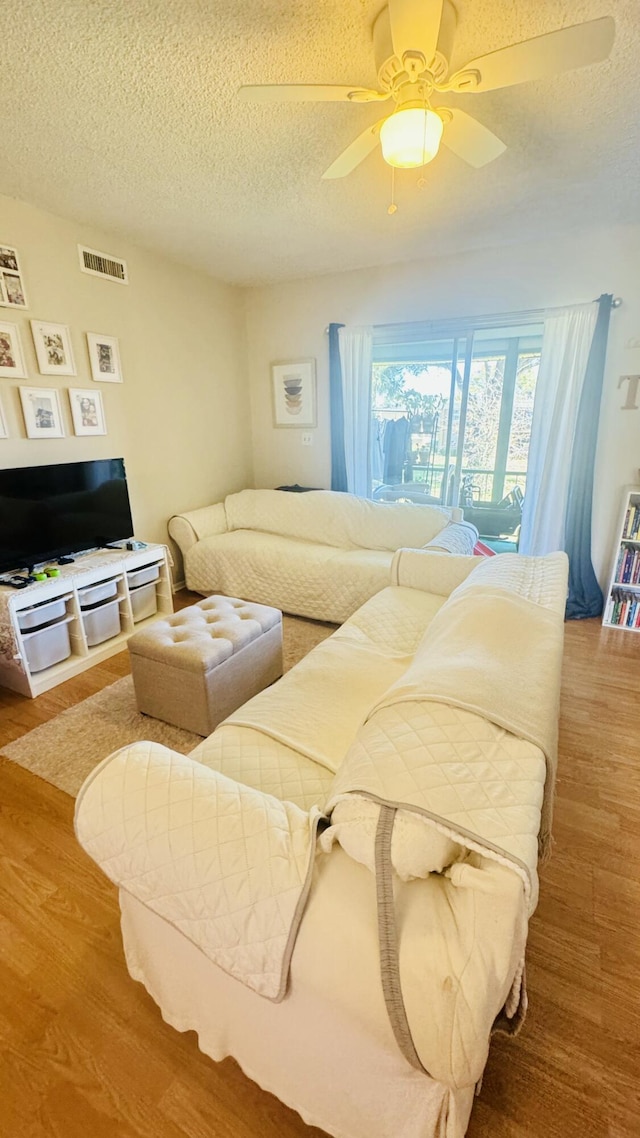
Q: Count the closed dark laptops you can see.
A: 0